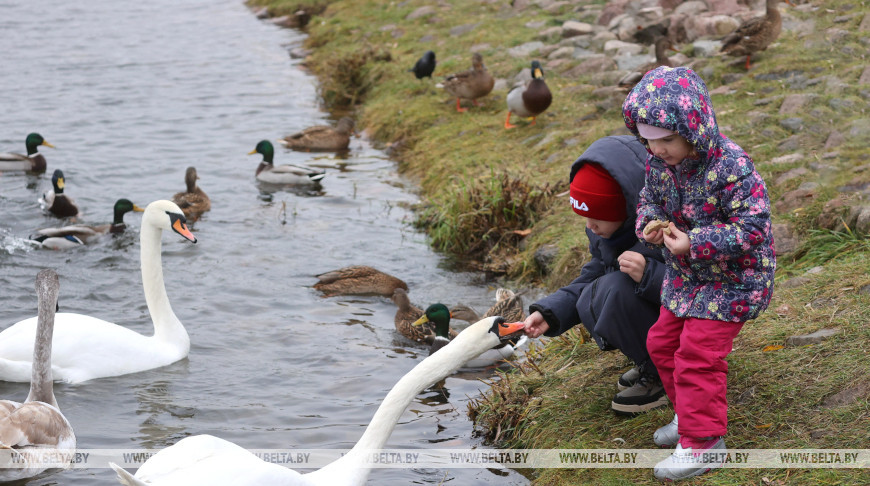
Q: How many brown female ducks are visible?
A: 8